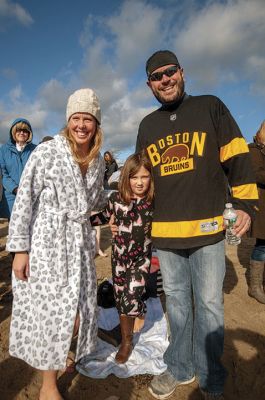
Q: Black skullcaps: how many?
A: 1